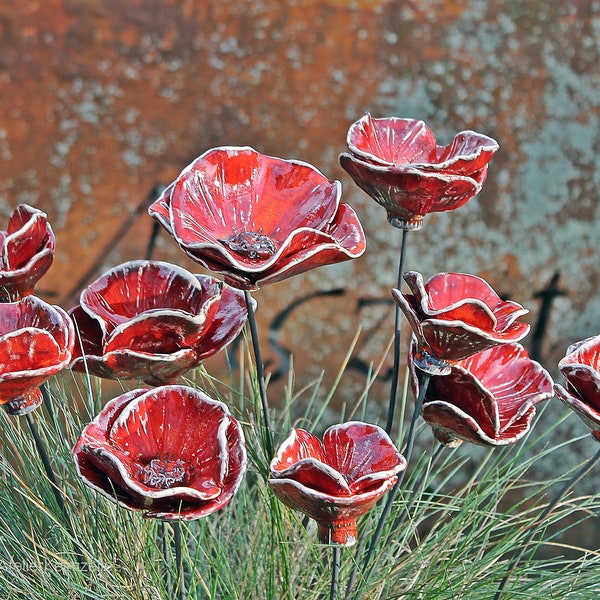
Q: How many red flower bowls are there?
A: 10